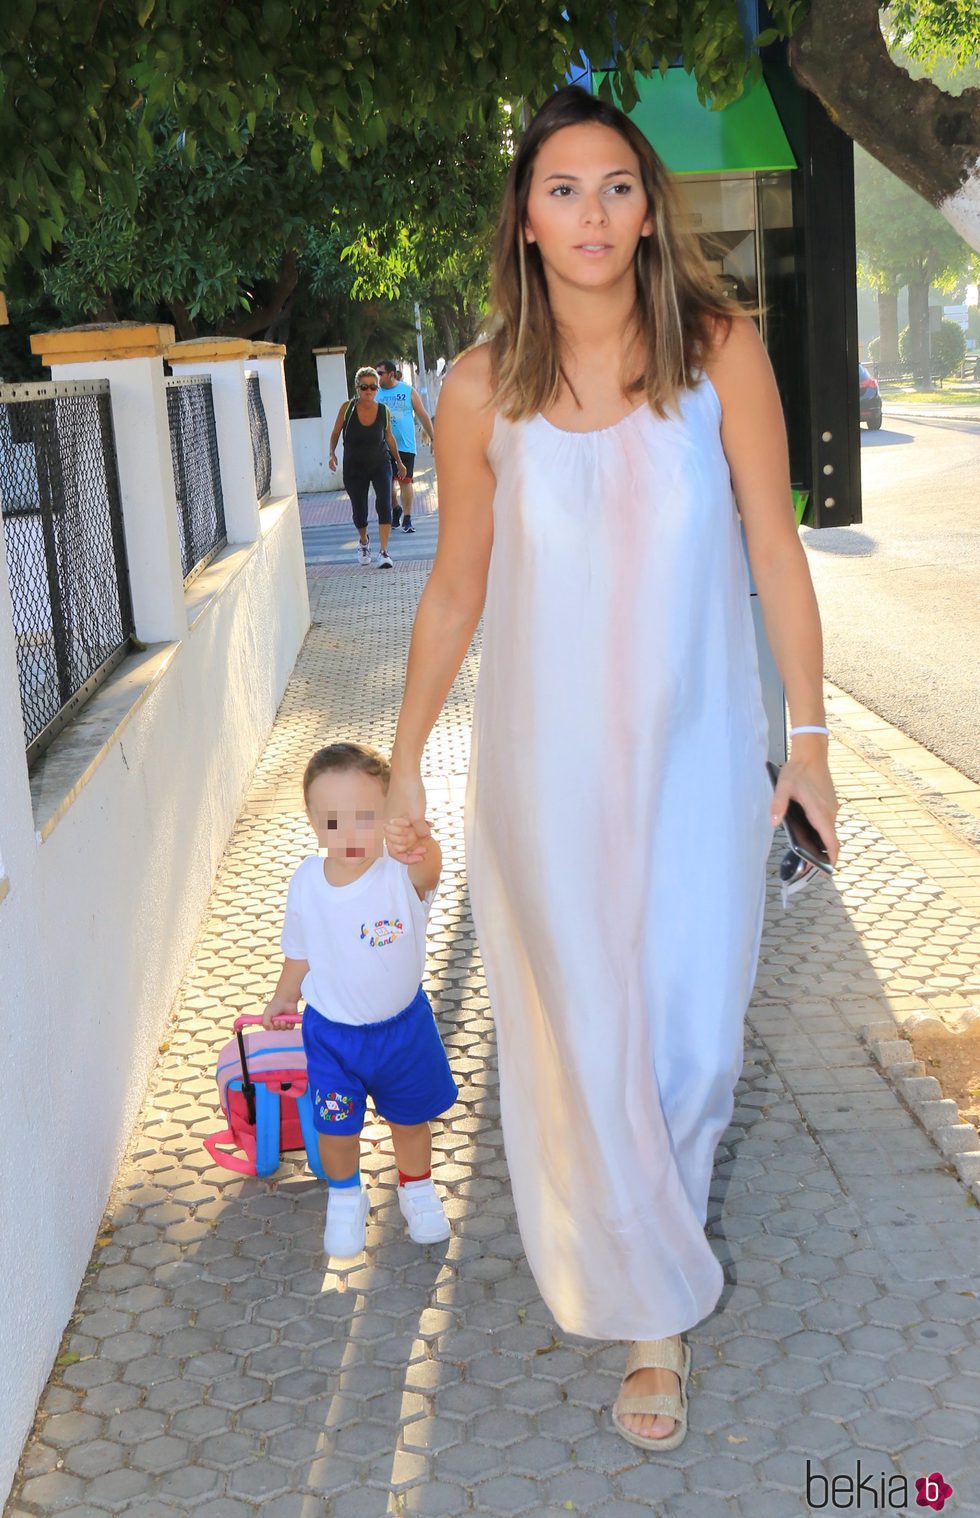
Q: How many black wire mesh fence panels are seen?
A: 3